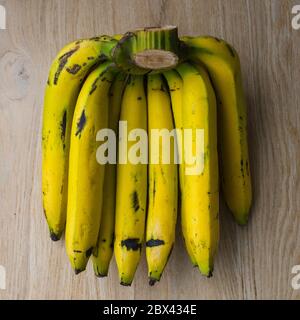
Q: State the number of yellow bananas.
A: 8